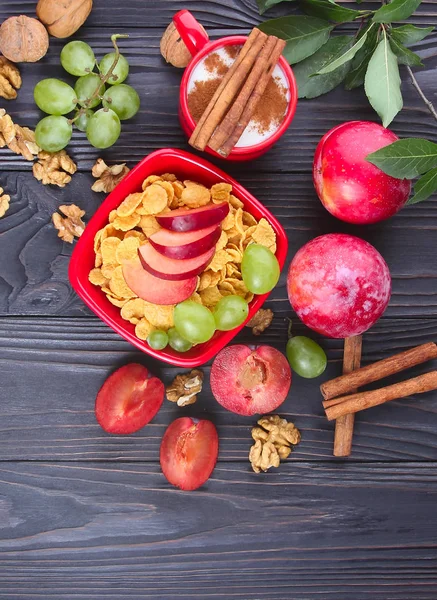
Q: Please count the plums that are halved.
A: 3